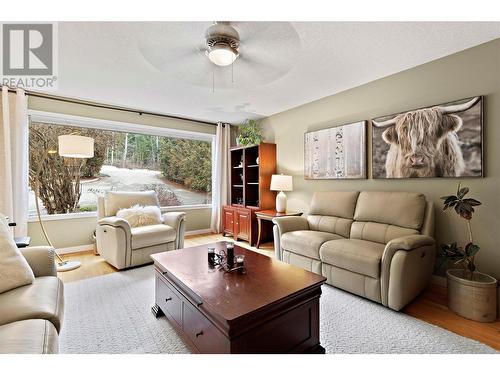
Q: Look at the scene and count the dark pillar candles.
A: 3